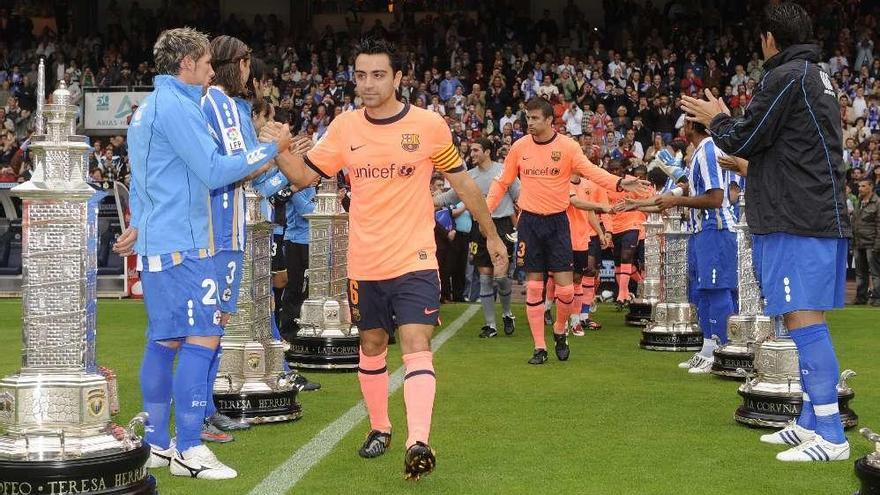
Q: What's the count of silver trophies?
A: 8